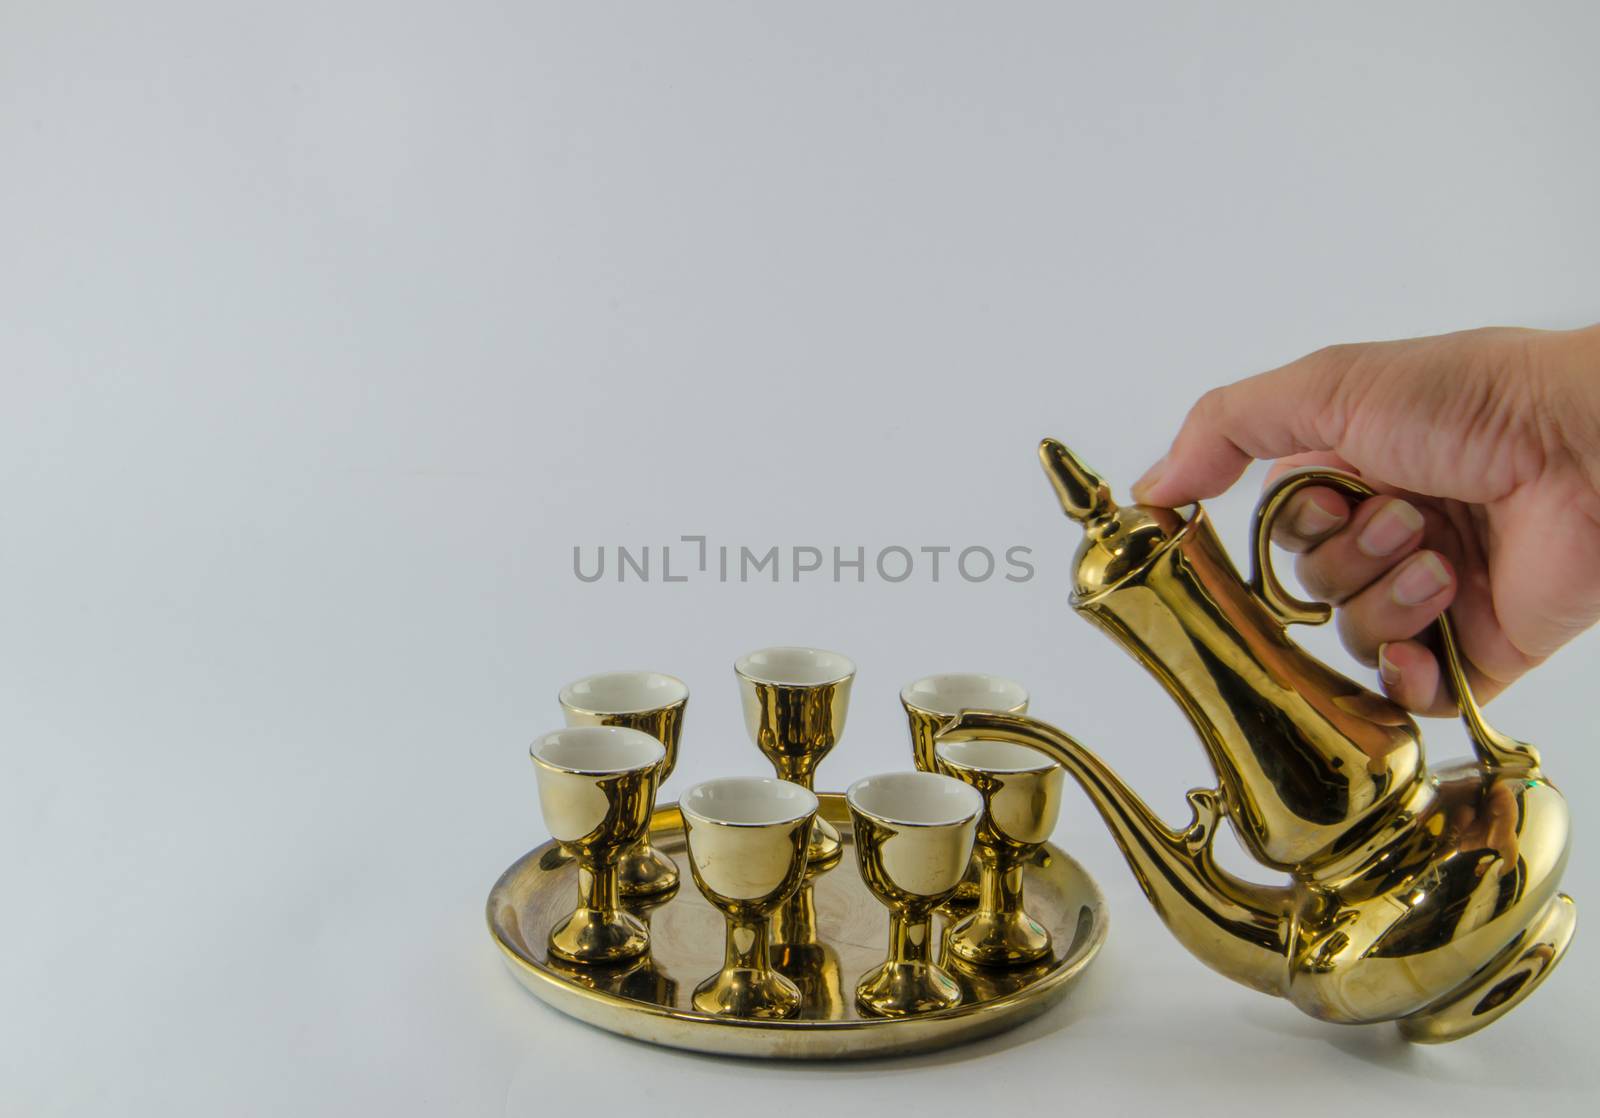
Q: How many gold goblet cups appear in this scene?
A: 7